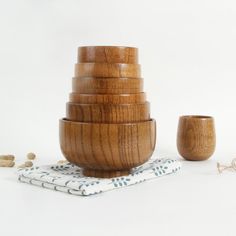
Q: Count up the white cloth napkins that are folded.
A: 1